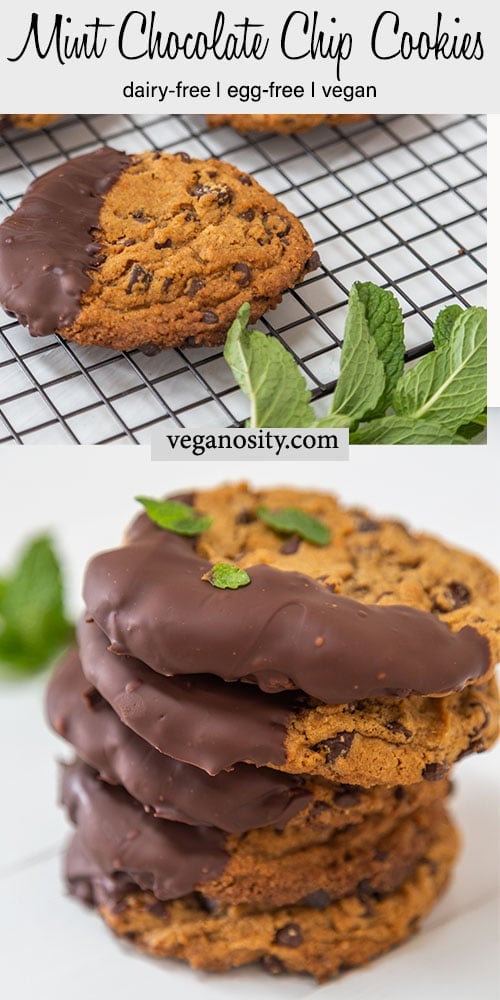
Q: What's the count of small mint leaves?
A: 3